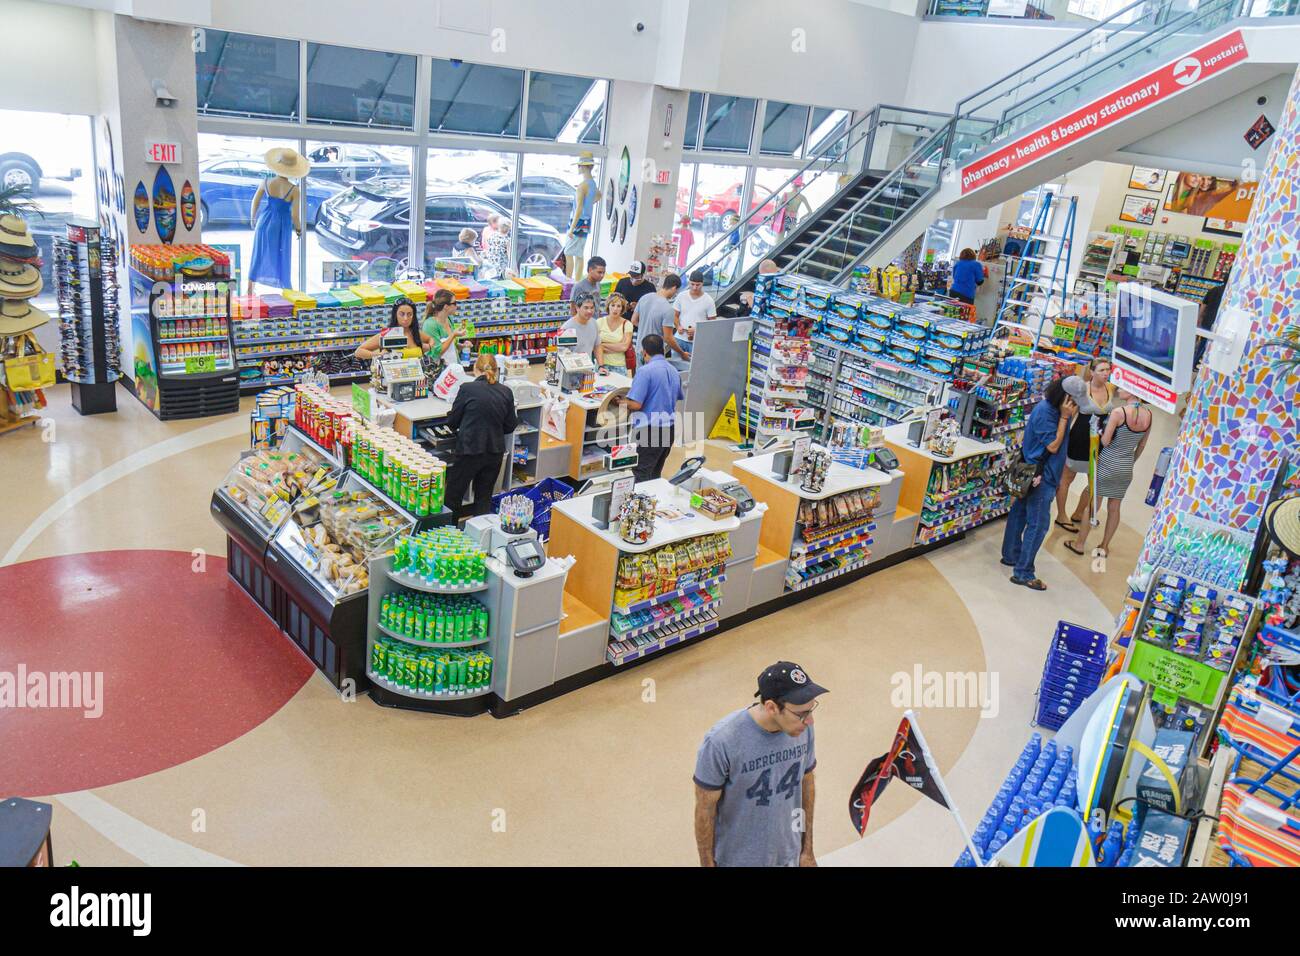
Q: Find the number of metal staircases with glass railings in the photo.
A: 1